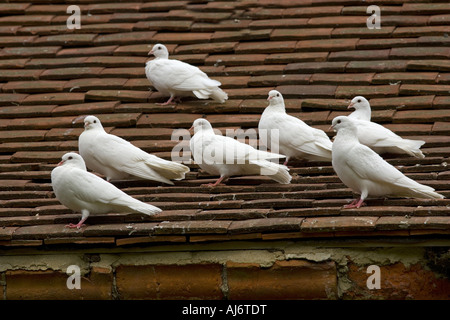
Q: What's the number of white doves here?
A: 7